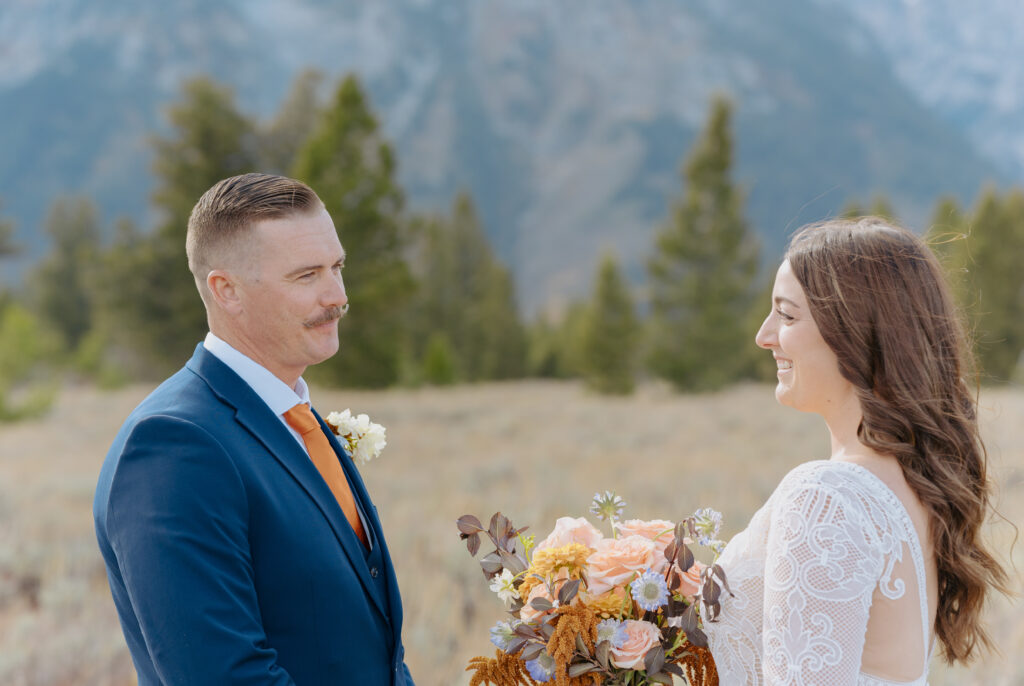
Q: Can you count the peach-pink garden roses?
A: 6